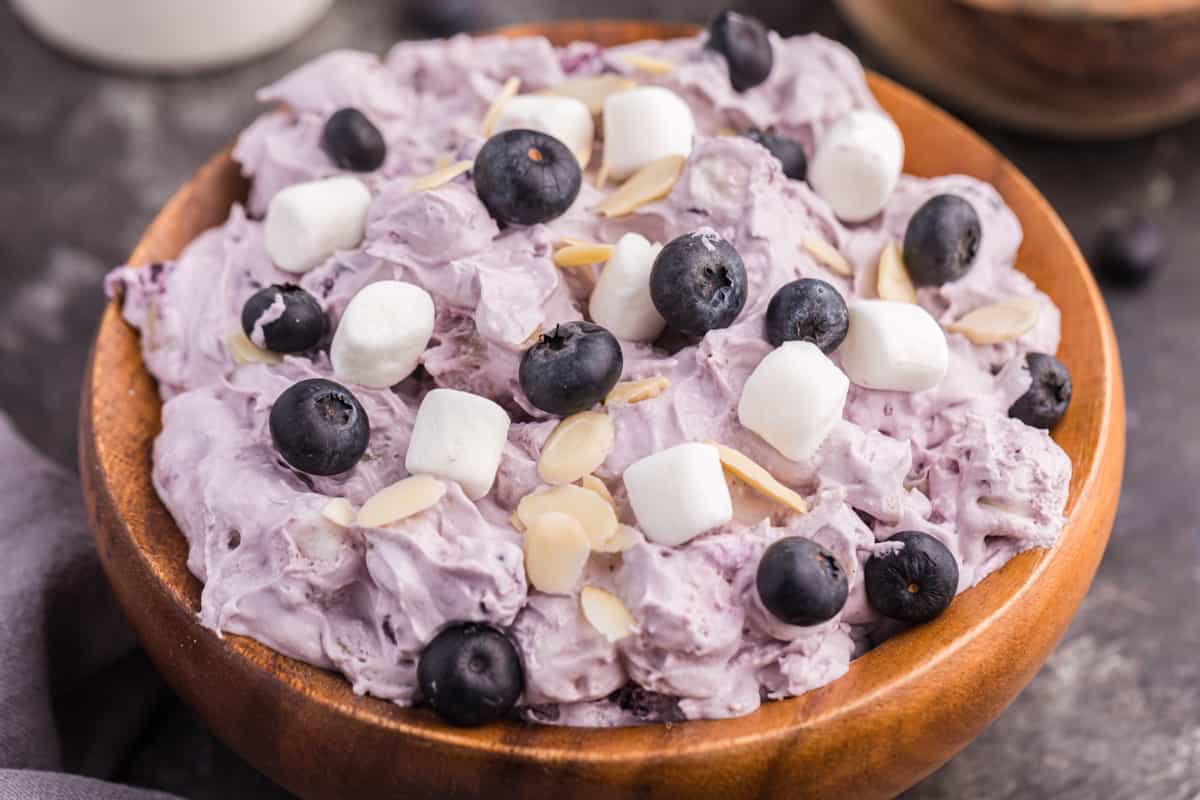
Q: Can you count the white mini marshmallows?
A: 10